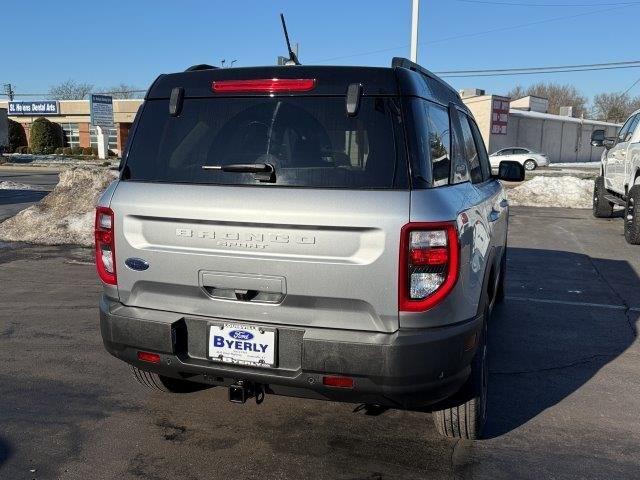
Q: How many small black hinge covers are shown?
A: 2